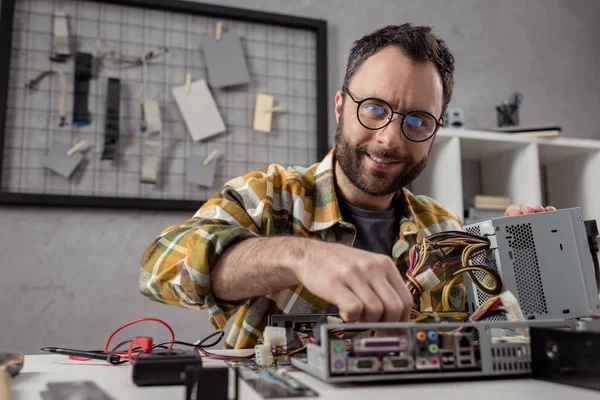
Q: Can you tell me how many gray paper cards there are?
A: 3